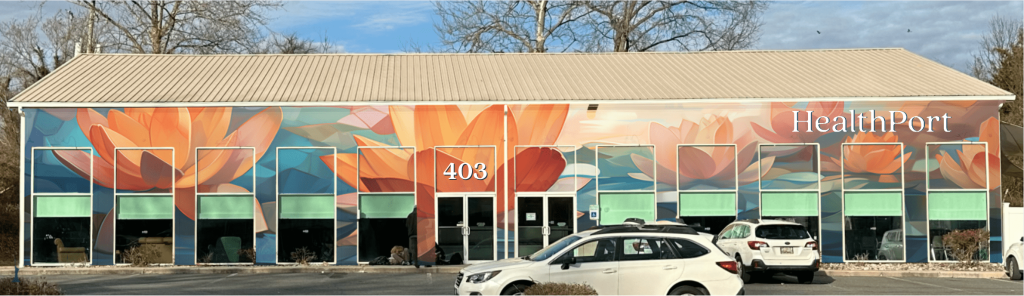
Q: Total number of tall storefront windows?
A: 10